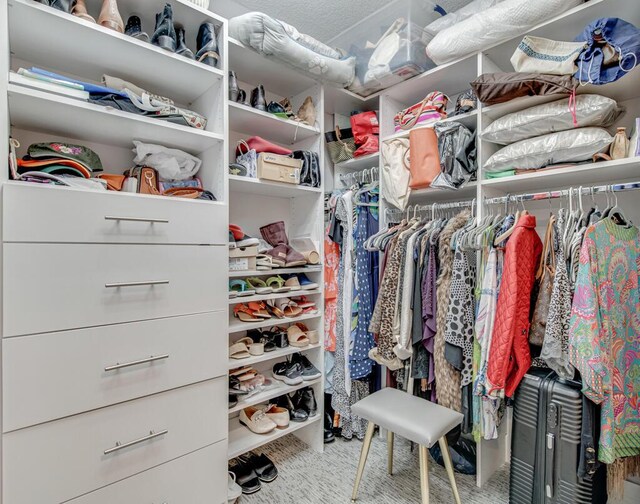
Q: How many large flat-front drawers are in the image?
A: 5